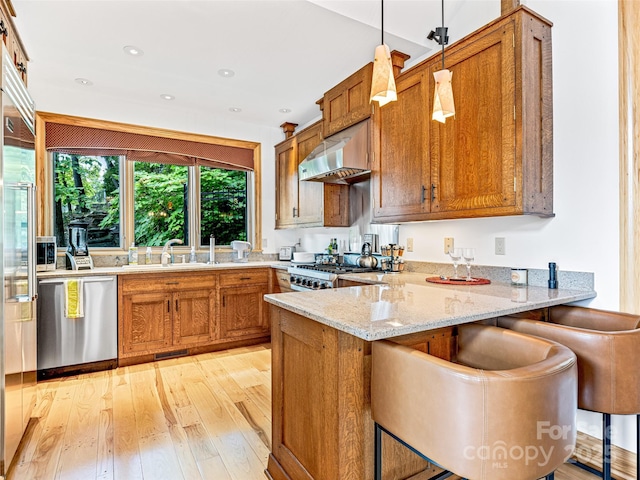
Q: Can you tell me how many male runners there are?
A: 0